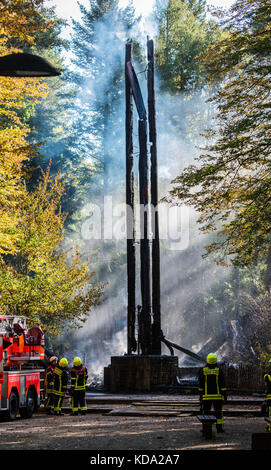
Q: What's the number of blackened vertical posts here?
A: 3